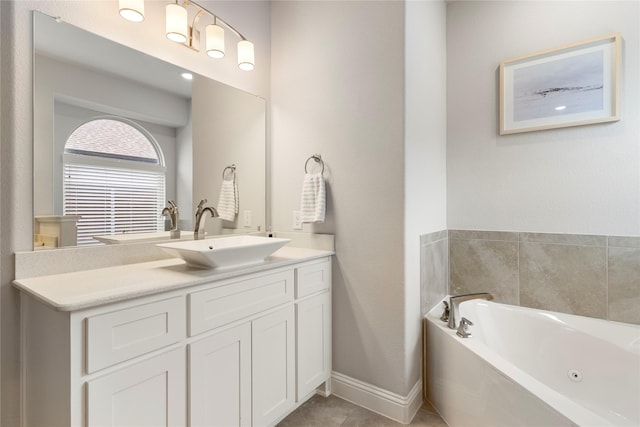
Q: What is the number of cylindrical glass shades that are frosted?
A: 4